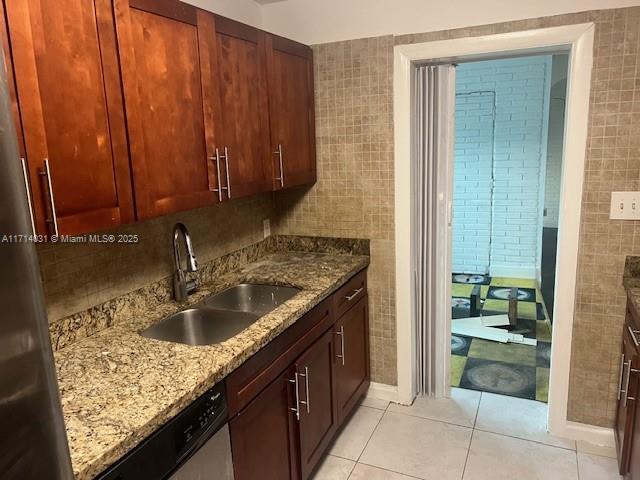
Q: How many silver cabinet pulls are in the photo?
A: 12